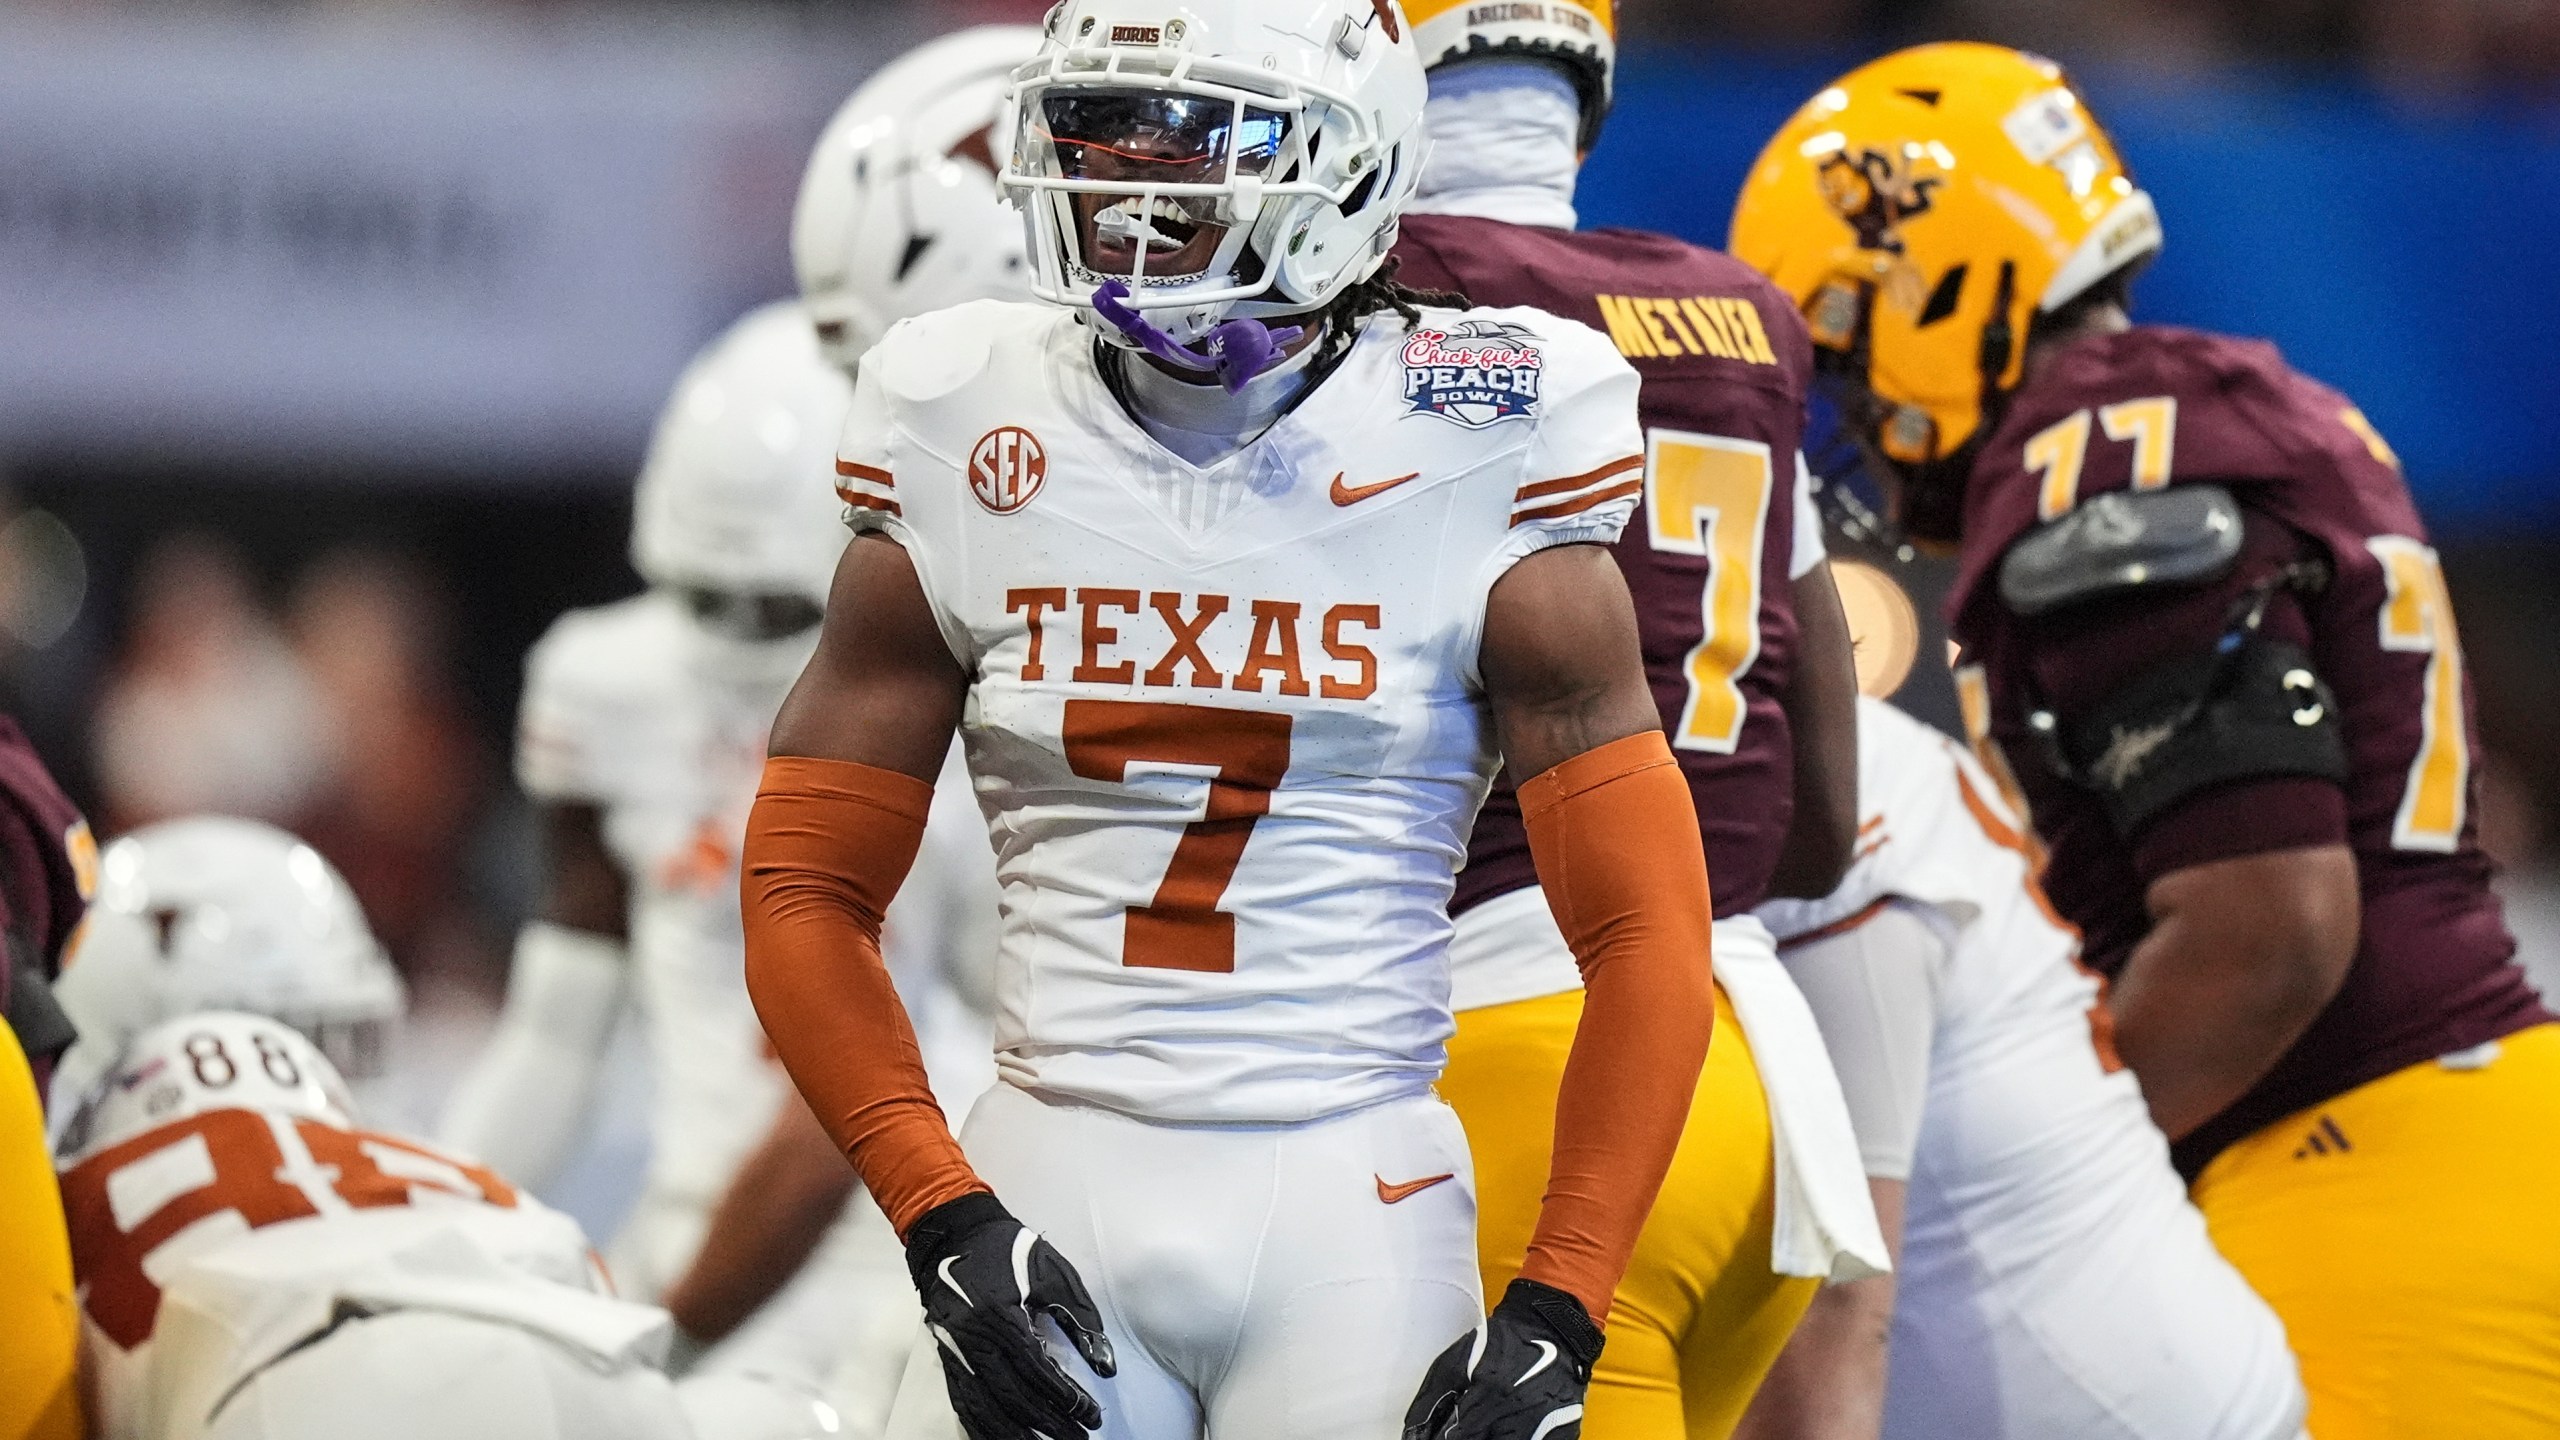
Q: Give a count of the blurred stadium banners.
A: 2